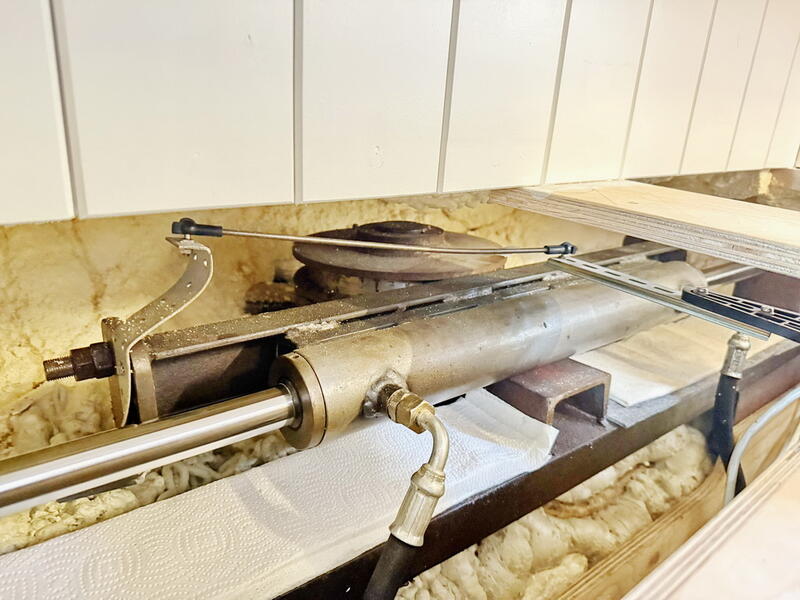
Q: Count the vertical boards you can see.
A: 9